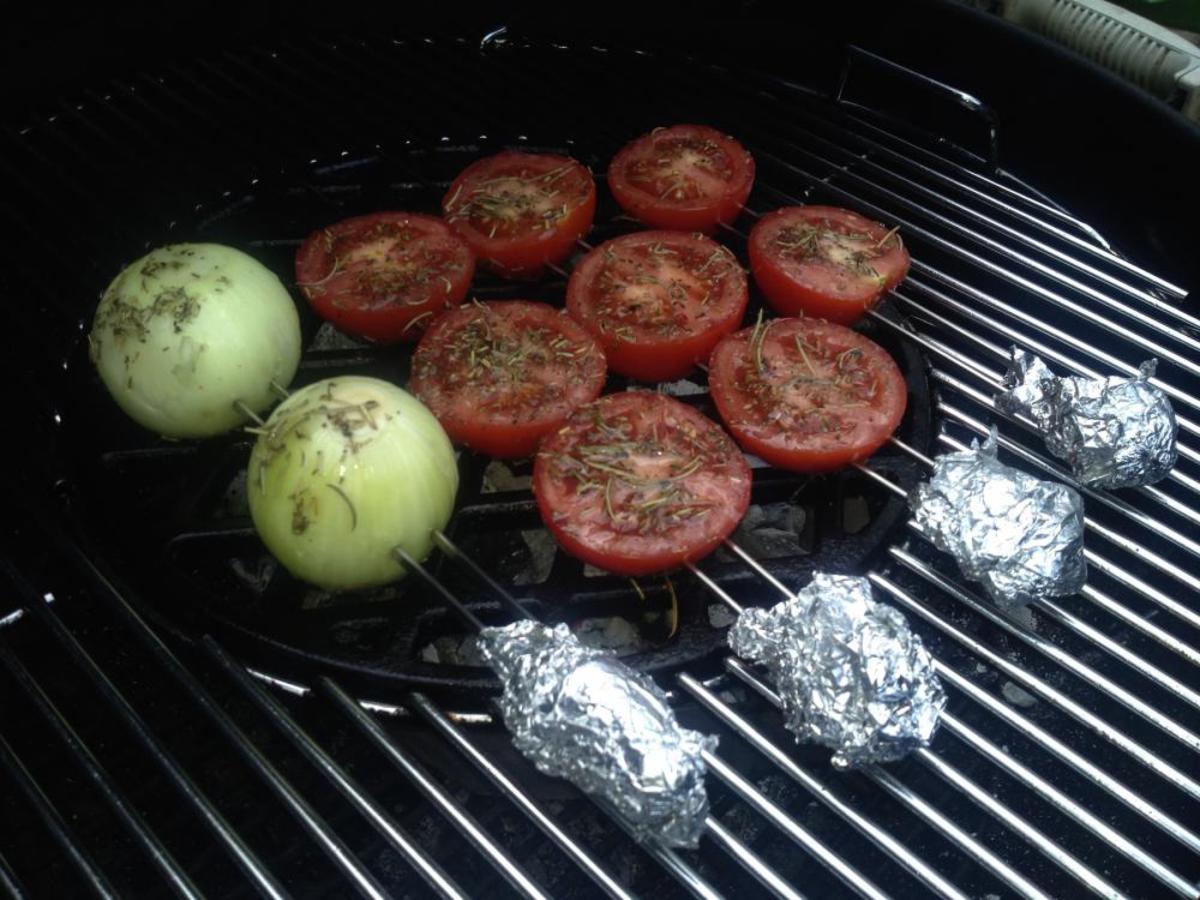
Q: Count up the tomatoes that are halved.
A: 8